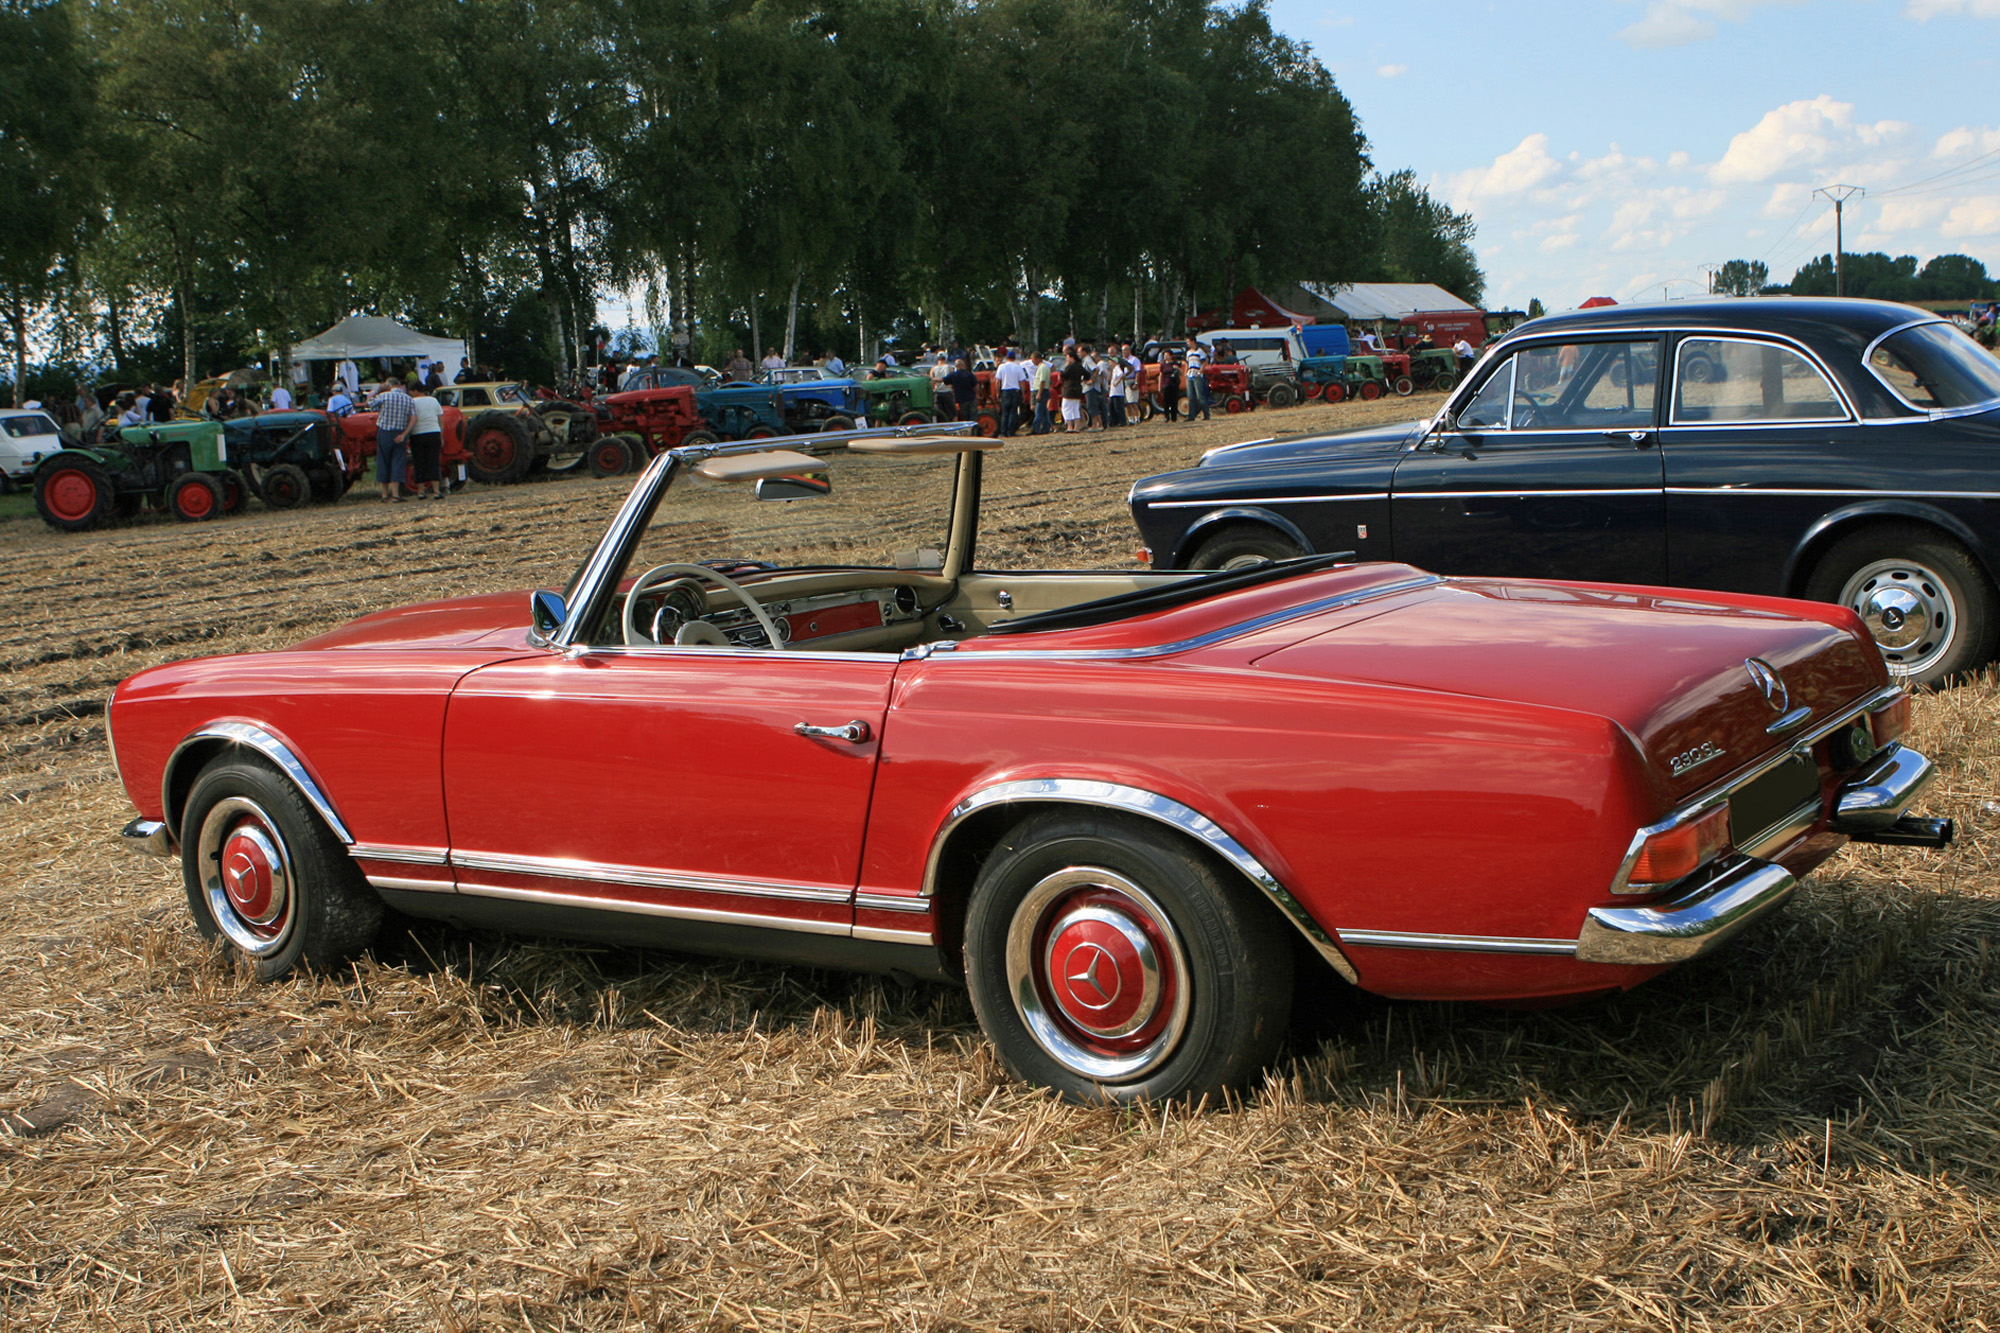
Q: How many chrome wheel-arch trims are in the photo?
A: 2